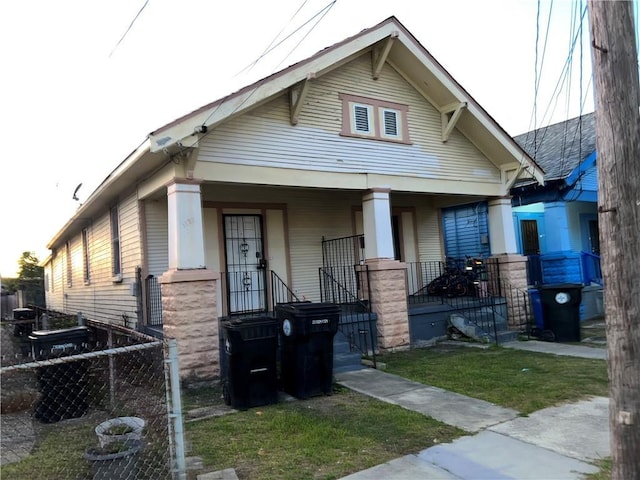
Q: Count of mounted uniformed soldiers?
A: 0